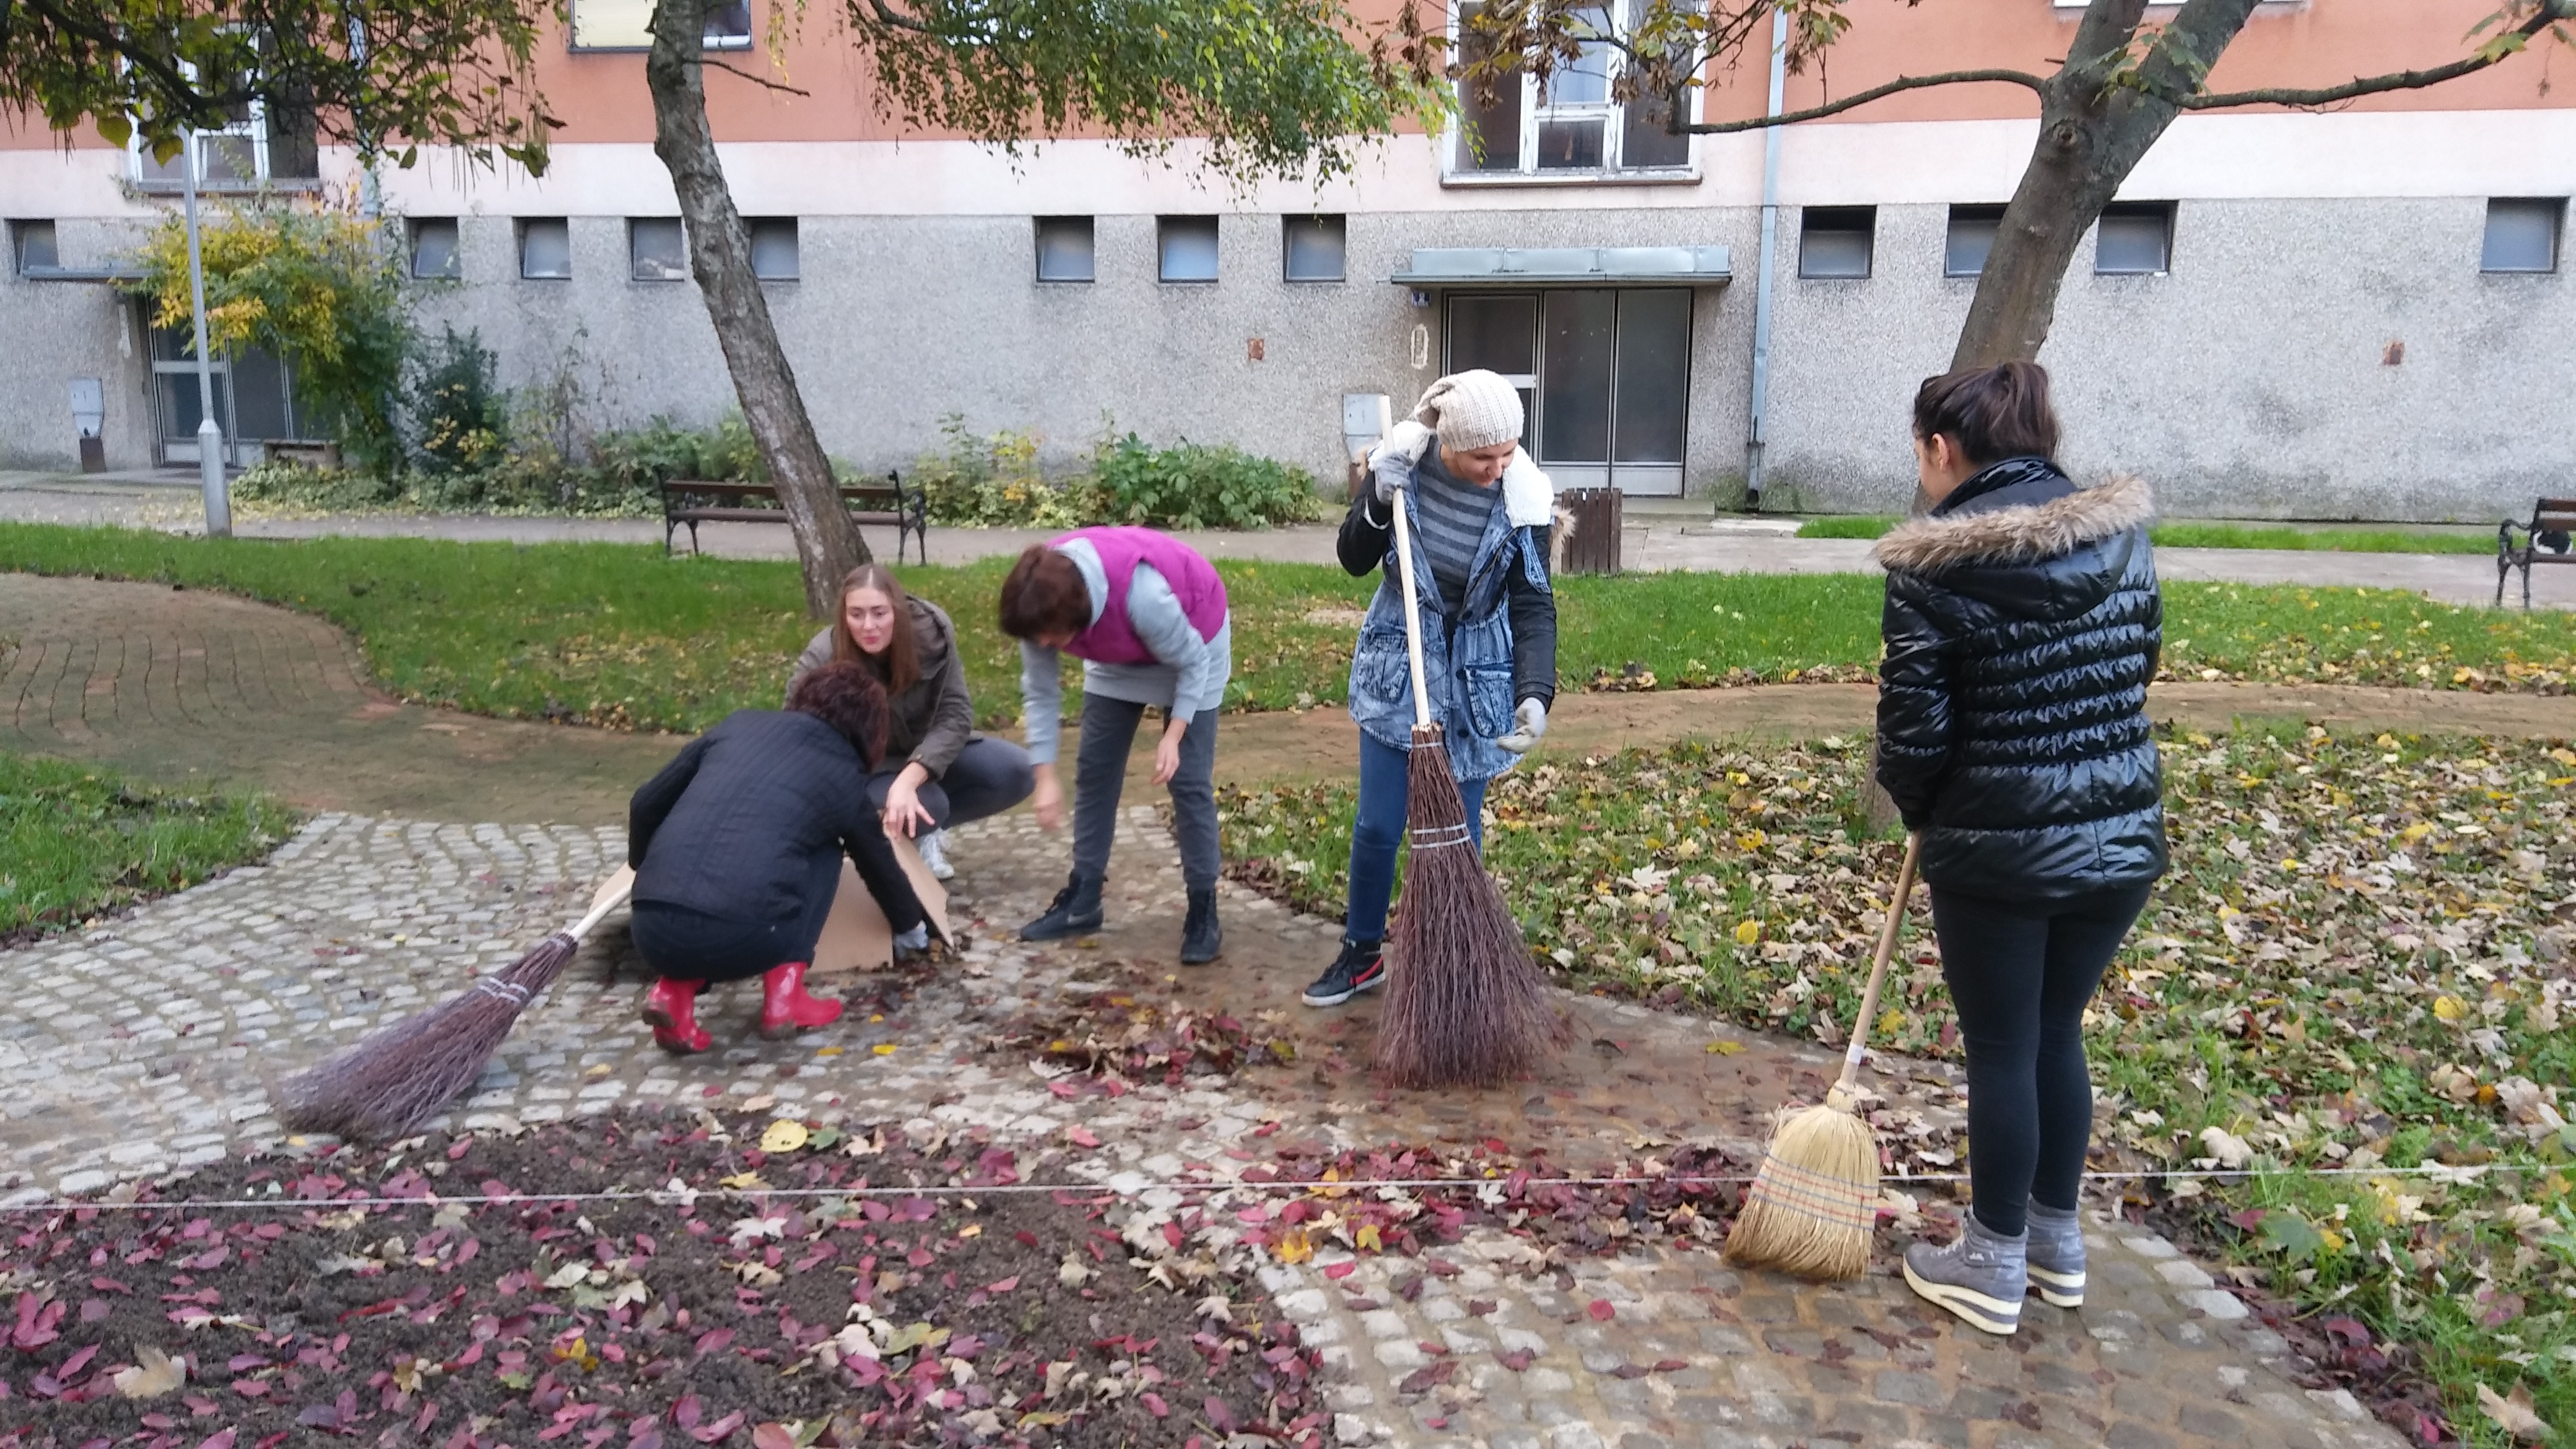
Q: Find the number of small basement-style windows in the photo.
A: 12